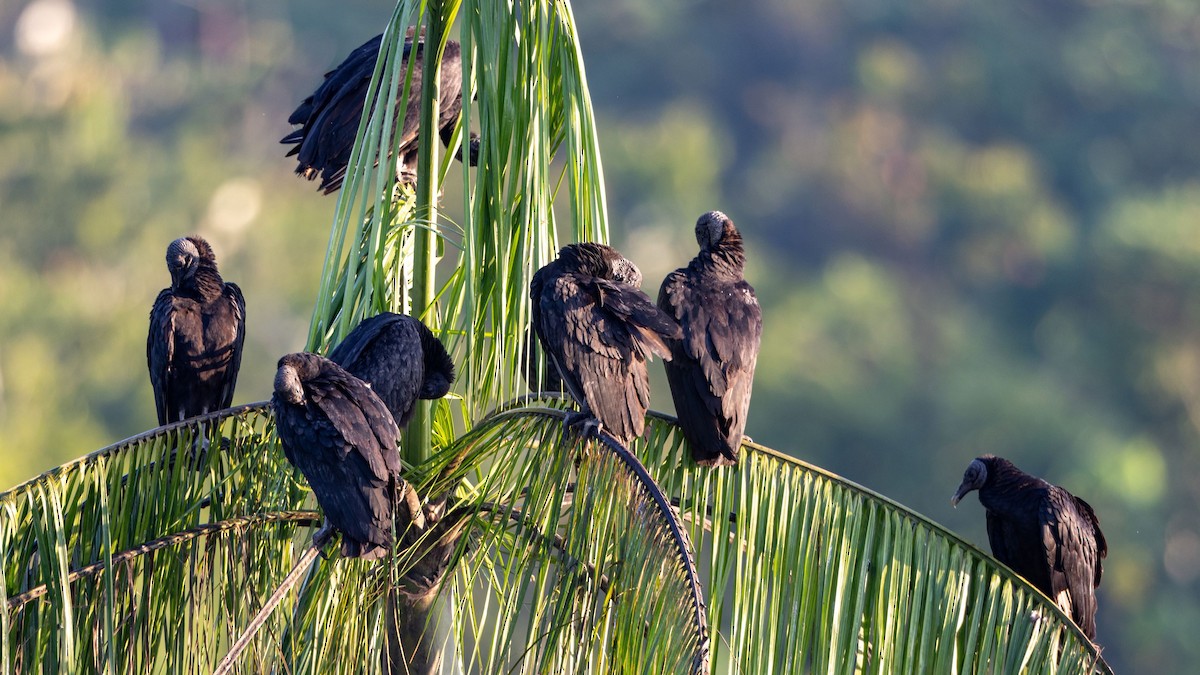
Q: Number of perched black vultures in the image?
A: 7